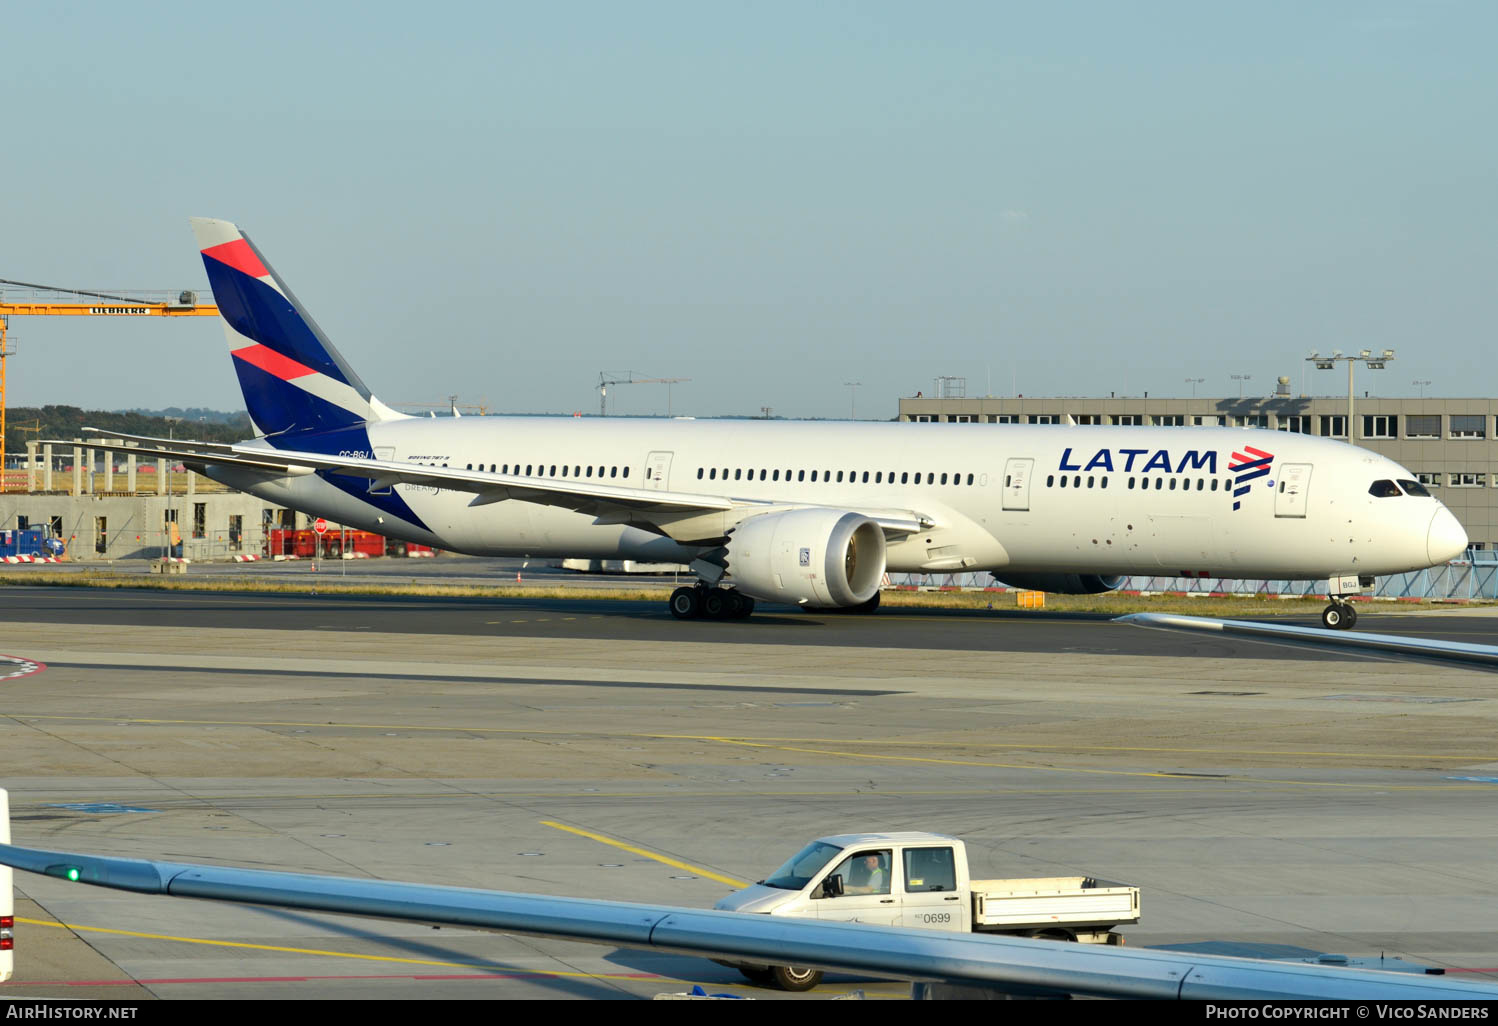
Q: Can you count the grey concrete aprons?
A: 1